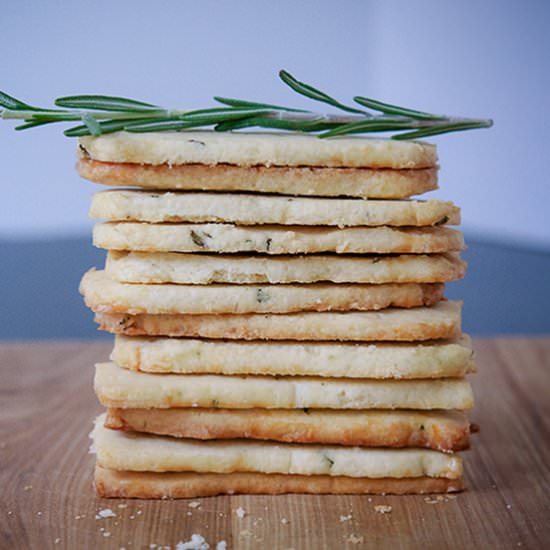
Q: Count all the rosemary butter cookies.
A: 12